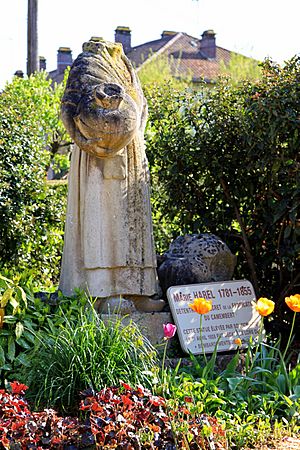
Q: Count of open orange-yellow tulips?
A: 3